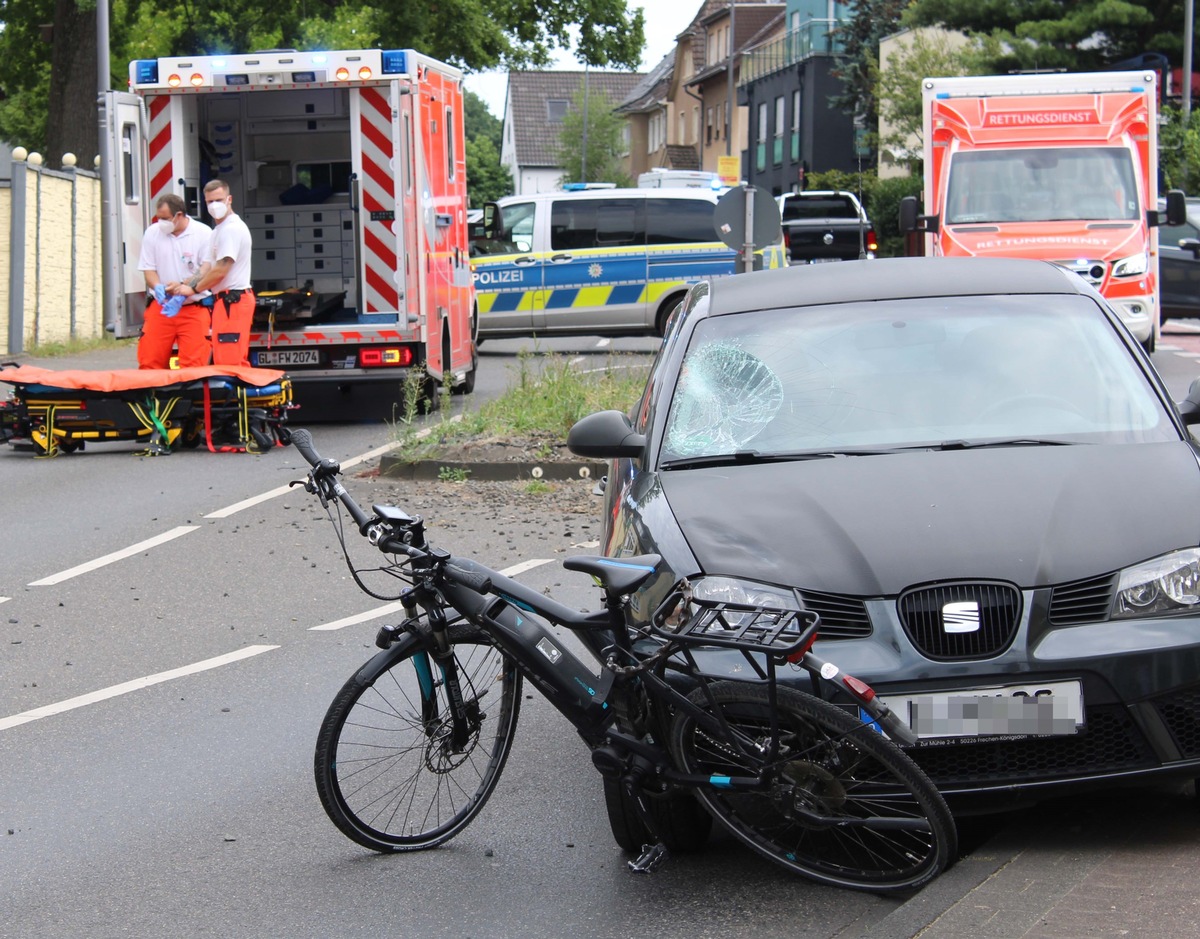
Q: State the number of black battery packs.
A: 1